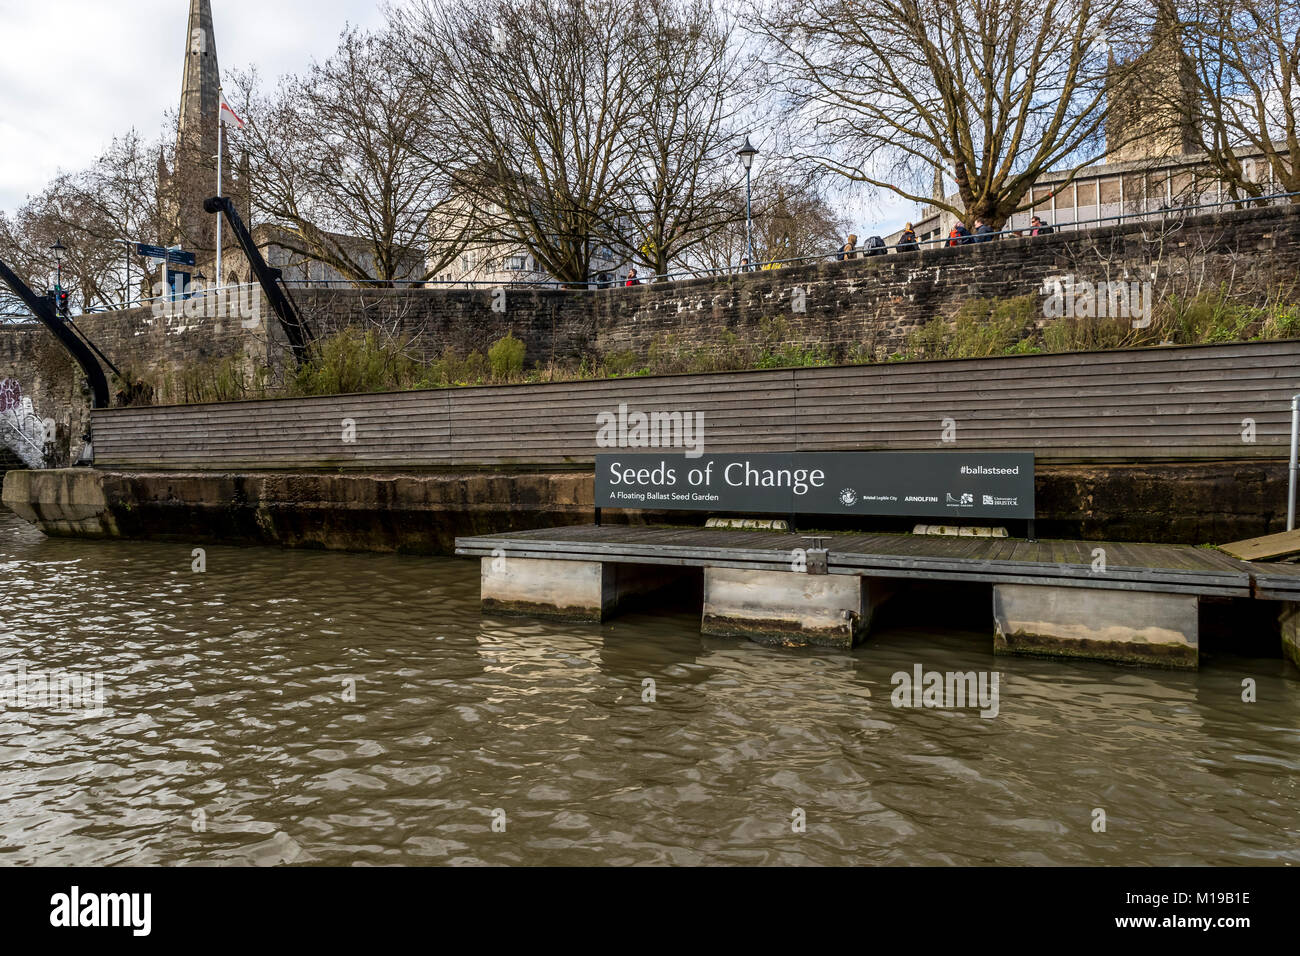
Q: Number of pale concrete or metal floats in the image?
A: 3